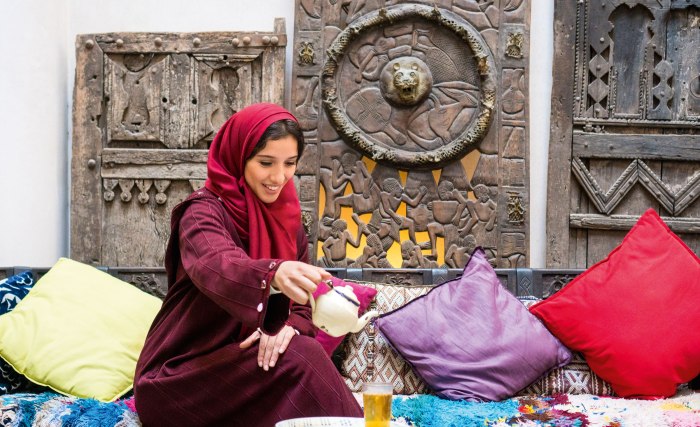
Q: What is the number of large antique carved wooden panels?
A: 3